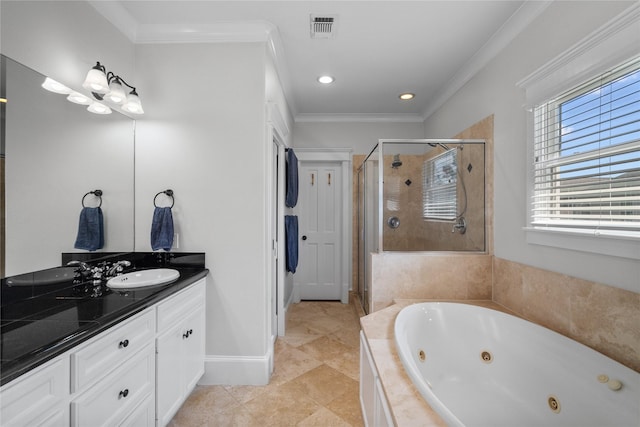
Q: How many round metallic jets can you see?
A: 3